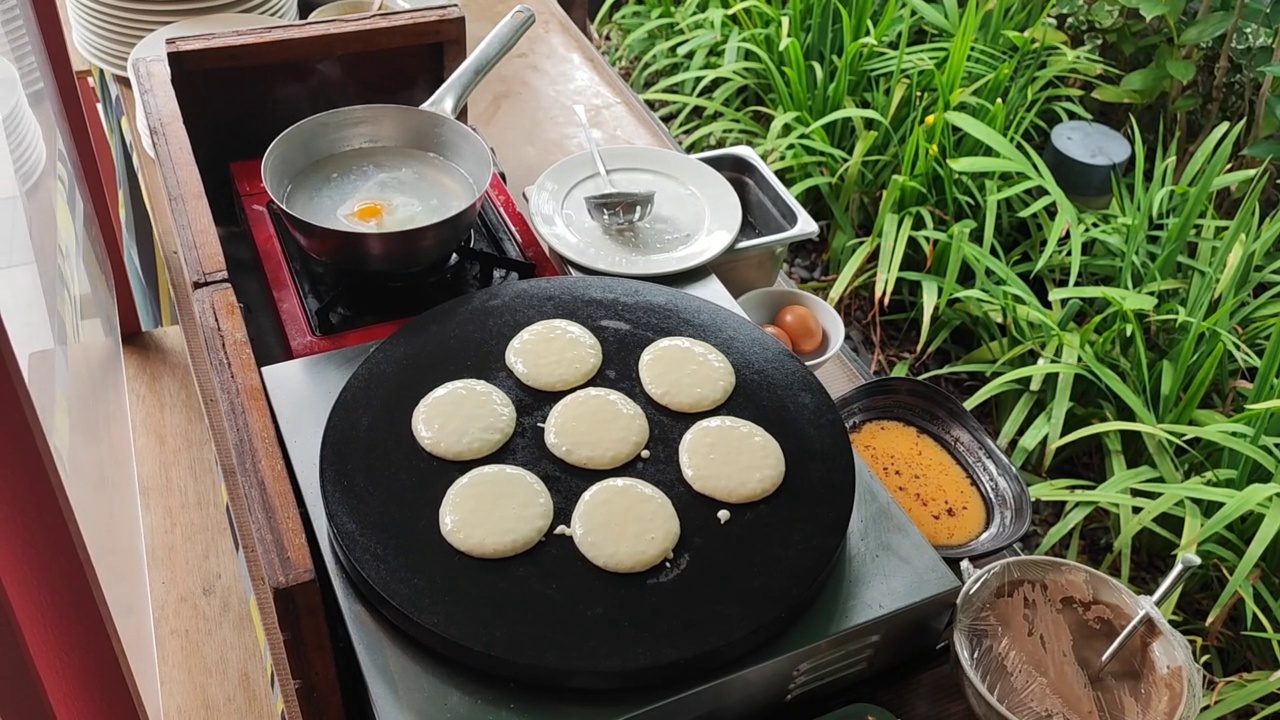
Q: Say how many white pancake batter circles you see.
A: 7